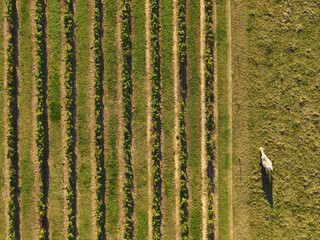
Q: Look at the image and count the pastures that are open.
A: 1